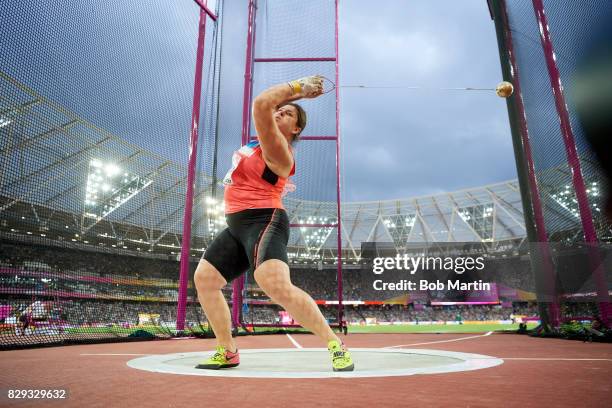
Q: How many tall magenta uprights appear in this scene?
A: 5